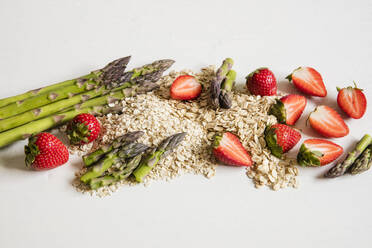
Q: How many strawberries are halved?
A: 7